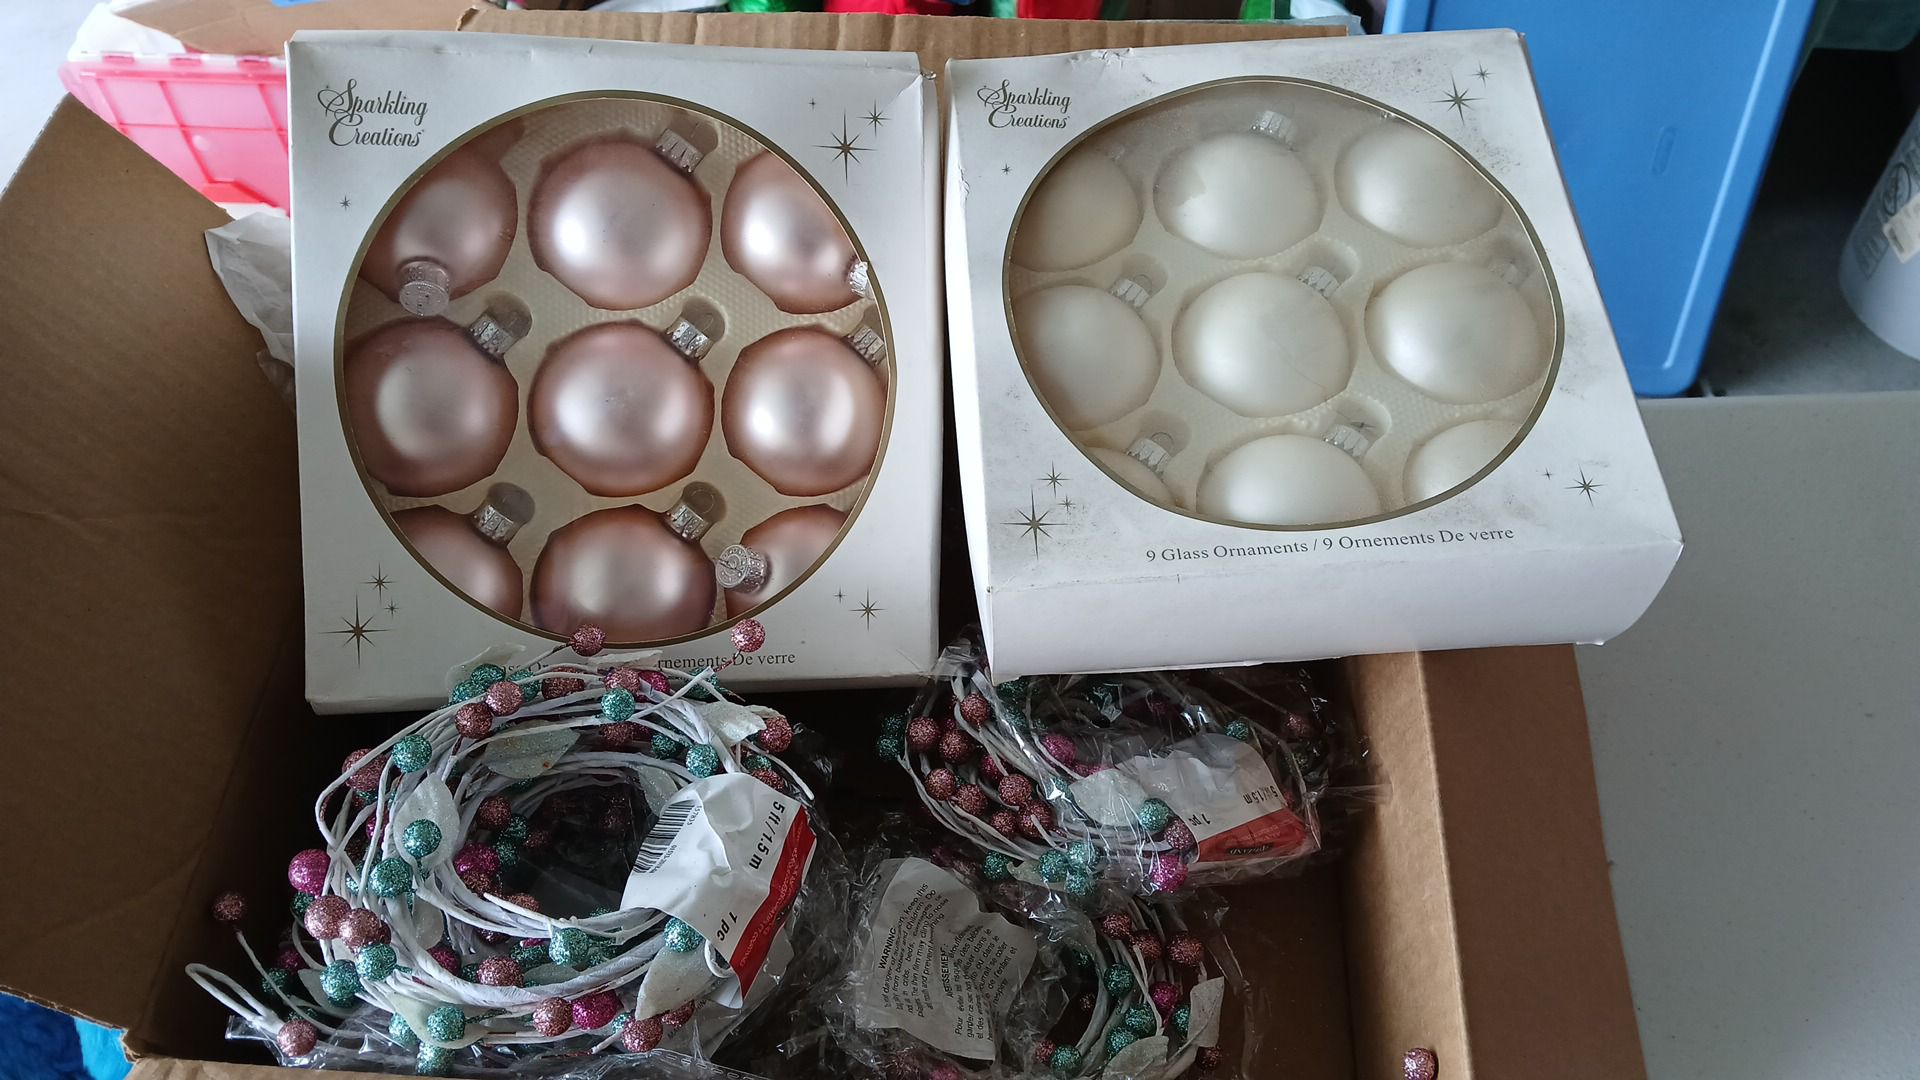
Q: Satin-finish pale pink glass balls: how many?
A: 9